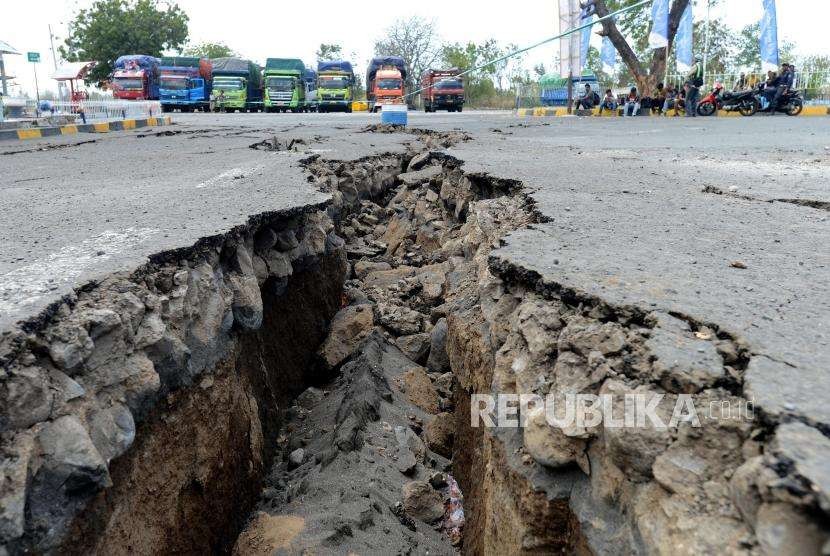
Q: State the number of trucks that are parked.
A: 8